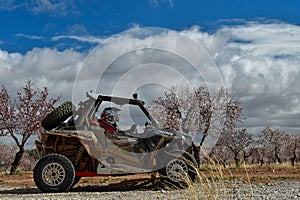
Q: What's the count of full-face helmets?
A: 1